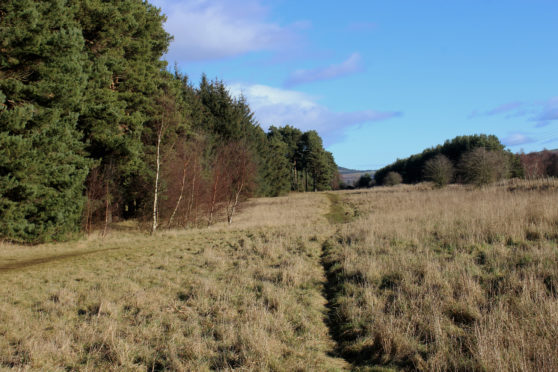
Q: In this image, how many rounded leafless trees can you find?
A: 3